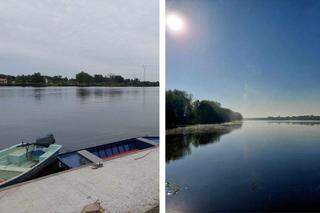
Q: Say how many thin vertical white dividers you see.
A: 1